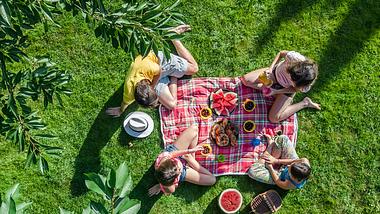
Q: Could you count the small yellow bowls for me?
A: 4